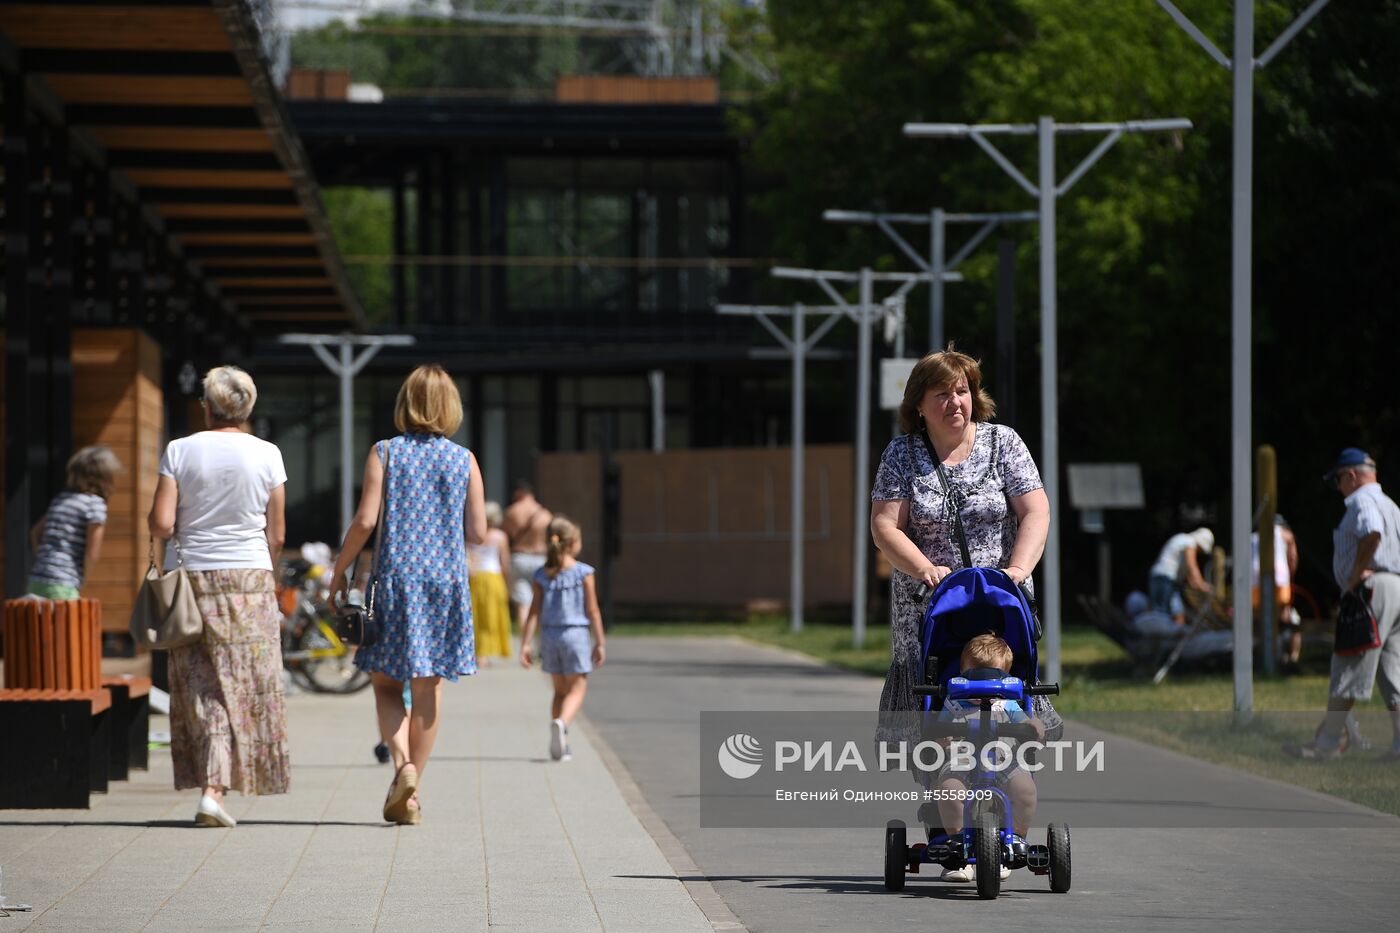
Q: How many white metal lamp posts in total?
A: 6